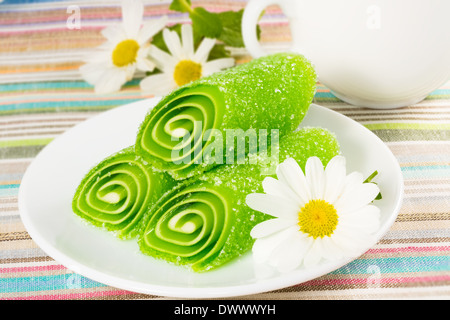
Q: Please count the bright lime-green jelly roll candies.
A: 3